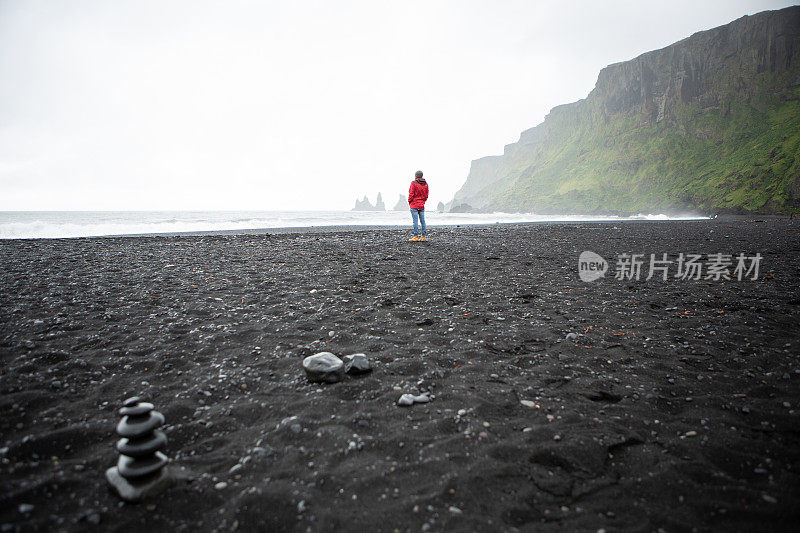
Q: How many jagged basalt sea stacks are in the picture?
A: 3